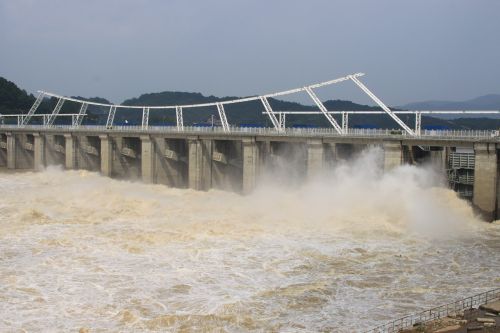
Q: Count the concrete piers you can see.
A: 10